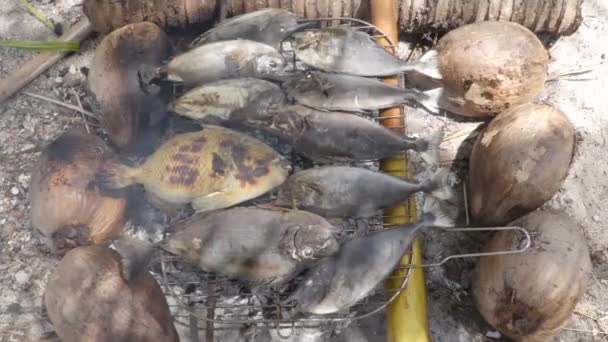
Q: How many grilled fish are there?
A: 10